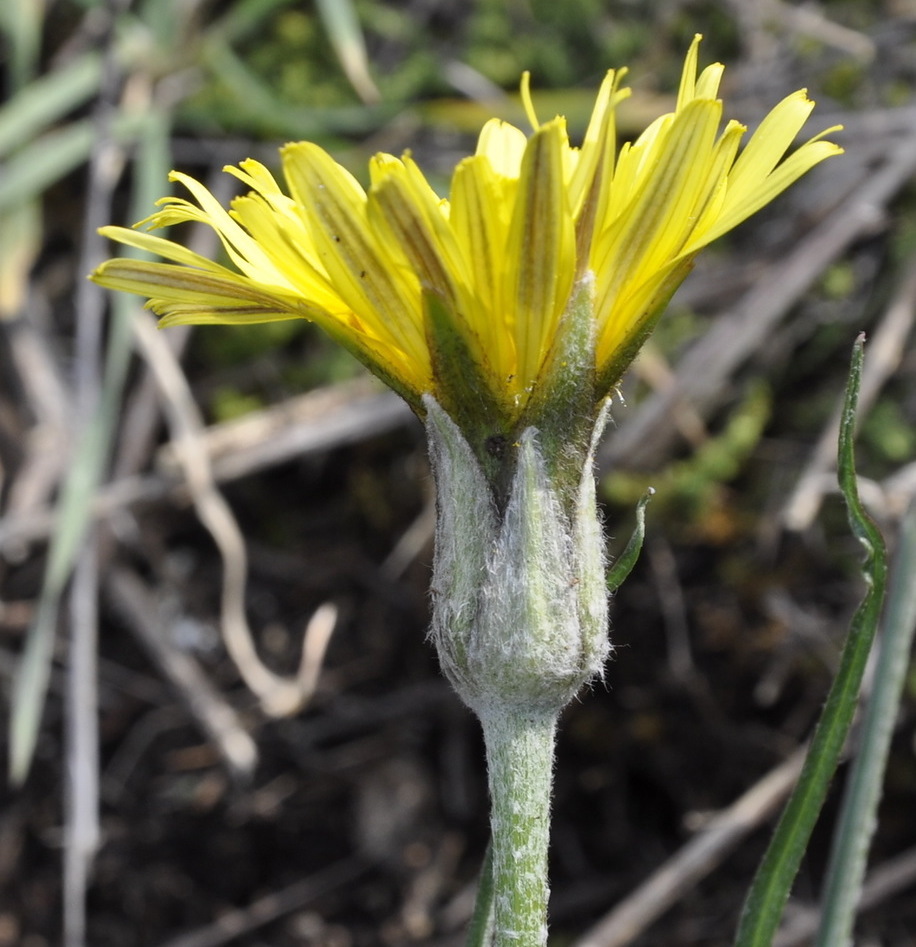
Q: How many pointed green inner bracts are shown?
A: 4